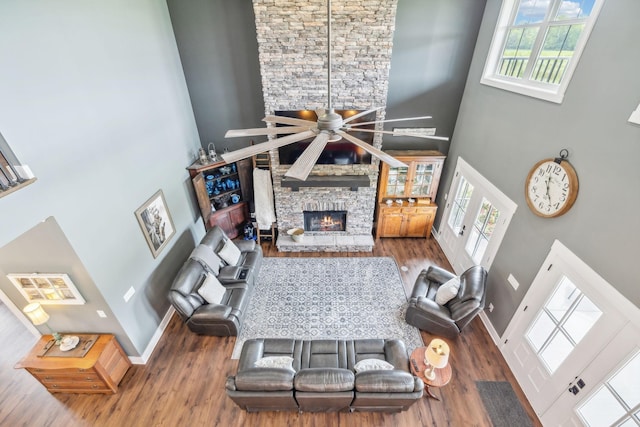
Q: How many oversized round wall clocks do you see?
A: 1